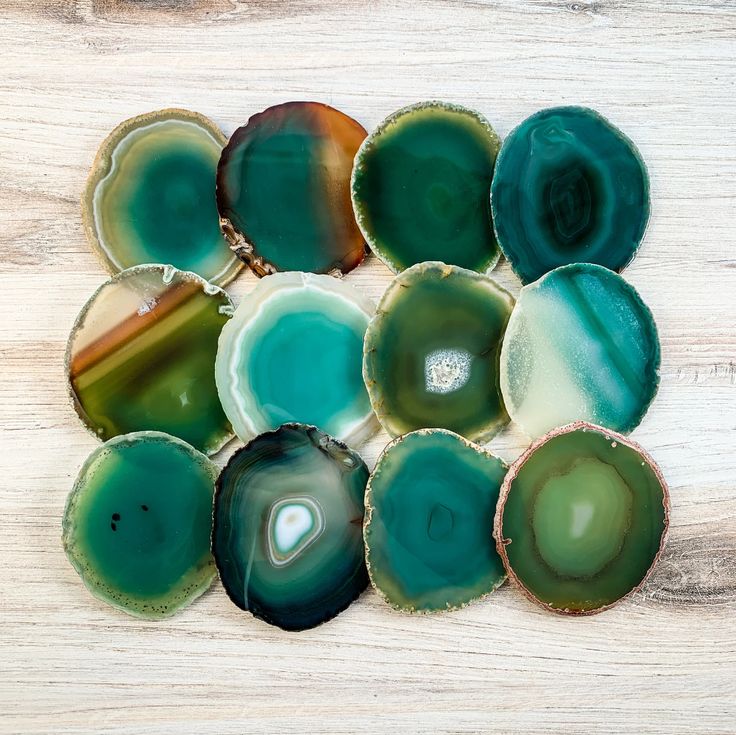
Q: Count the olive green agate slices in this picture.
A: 3